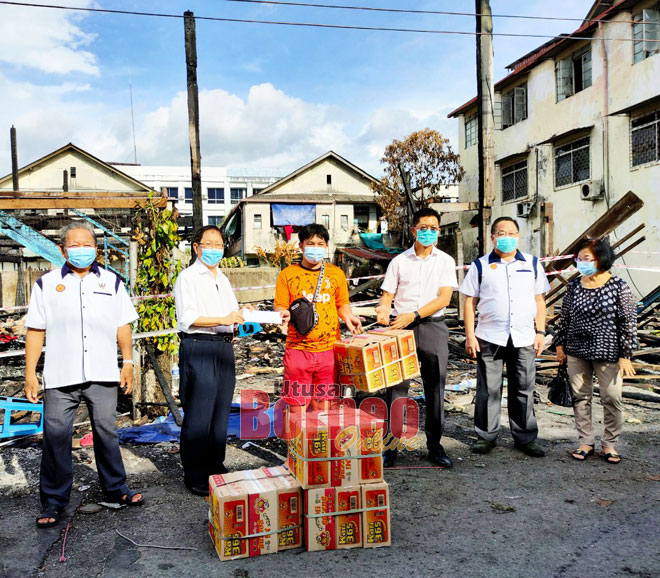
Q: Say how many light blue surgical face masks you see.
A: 6